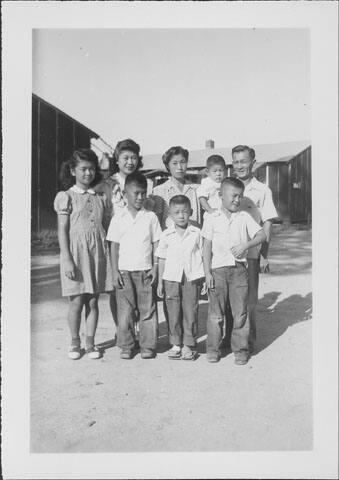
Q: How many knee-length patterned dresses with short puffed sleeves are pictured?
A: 1